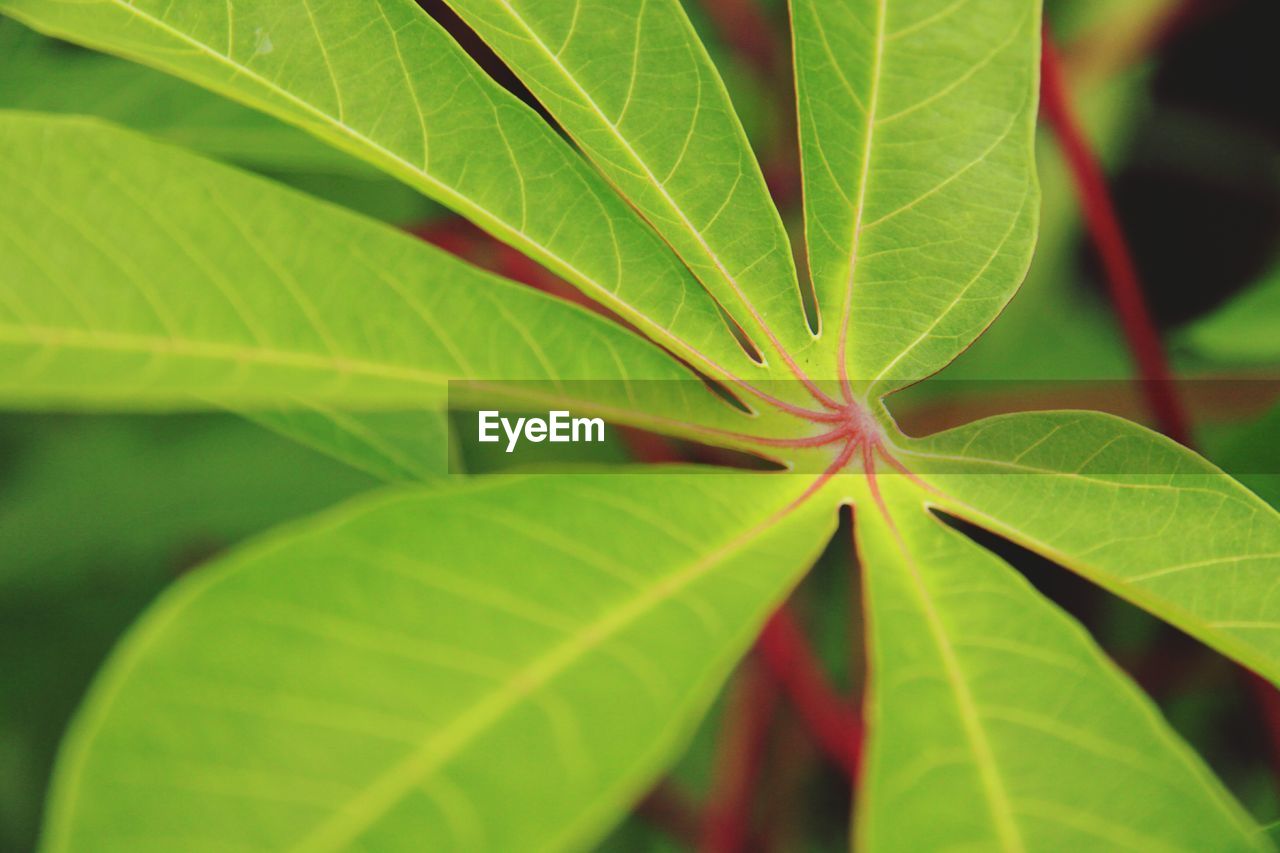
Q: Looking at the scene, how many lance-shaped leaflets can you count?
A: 7